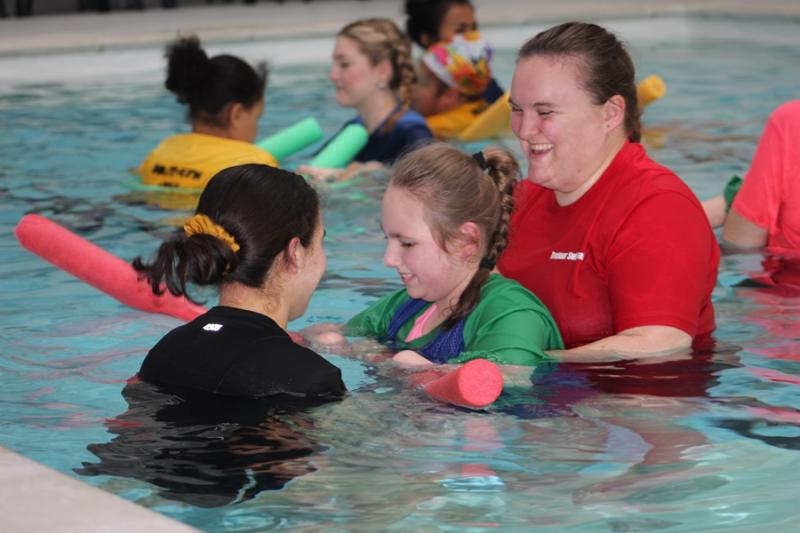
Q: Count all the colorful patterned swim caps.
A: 1